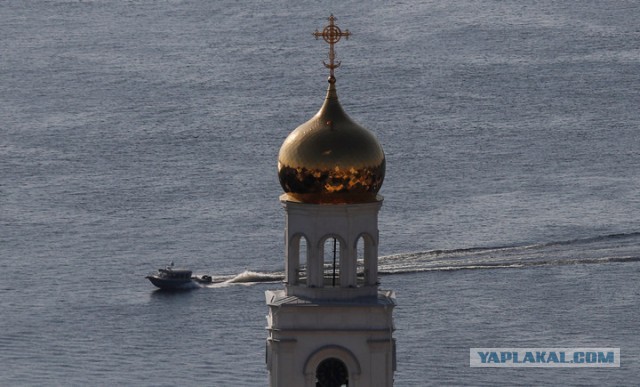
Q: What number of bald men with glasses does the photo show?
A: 0